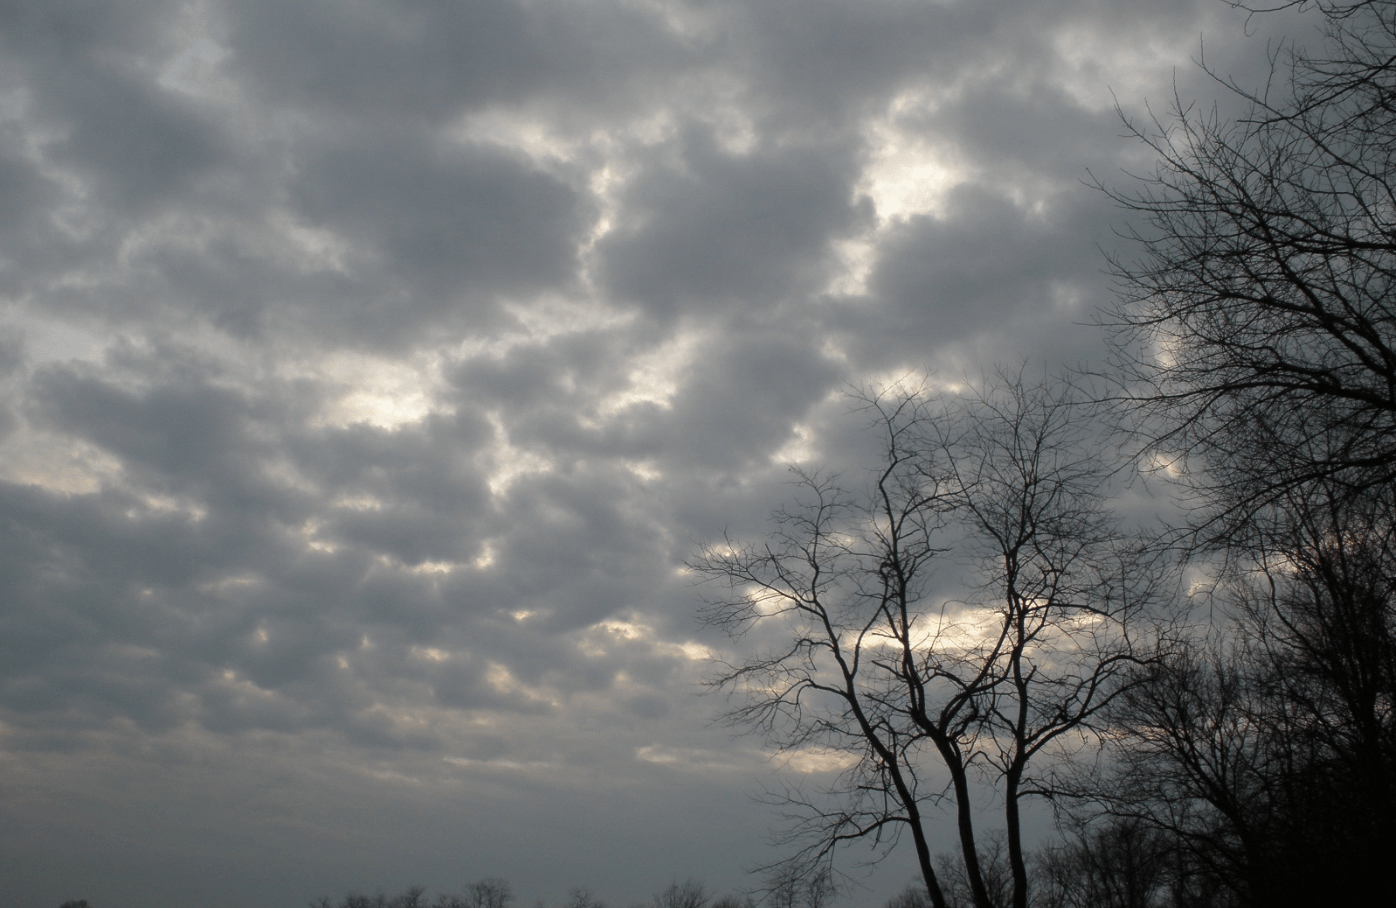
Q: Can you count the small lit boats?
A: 0